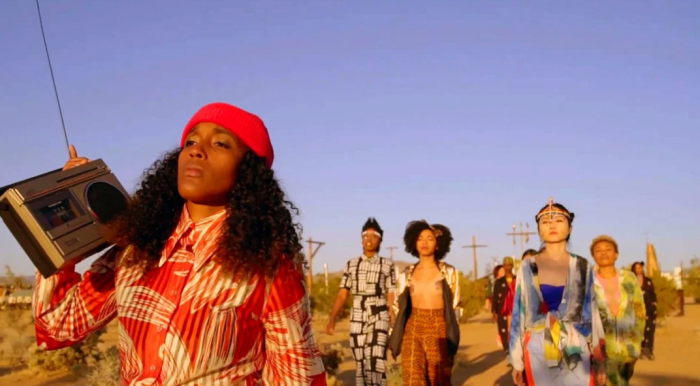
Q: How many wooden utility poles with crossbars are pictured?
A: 4